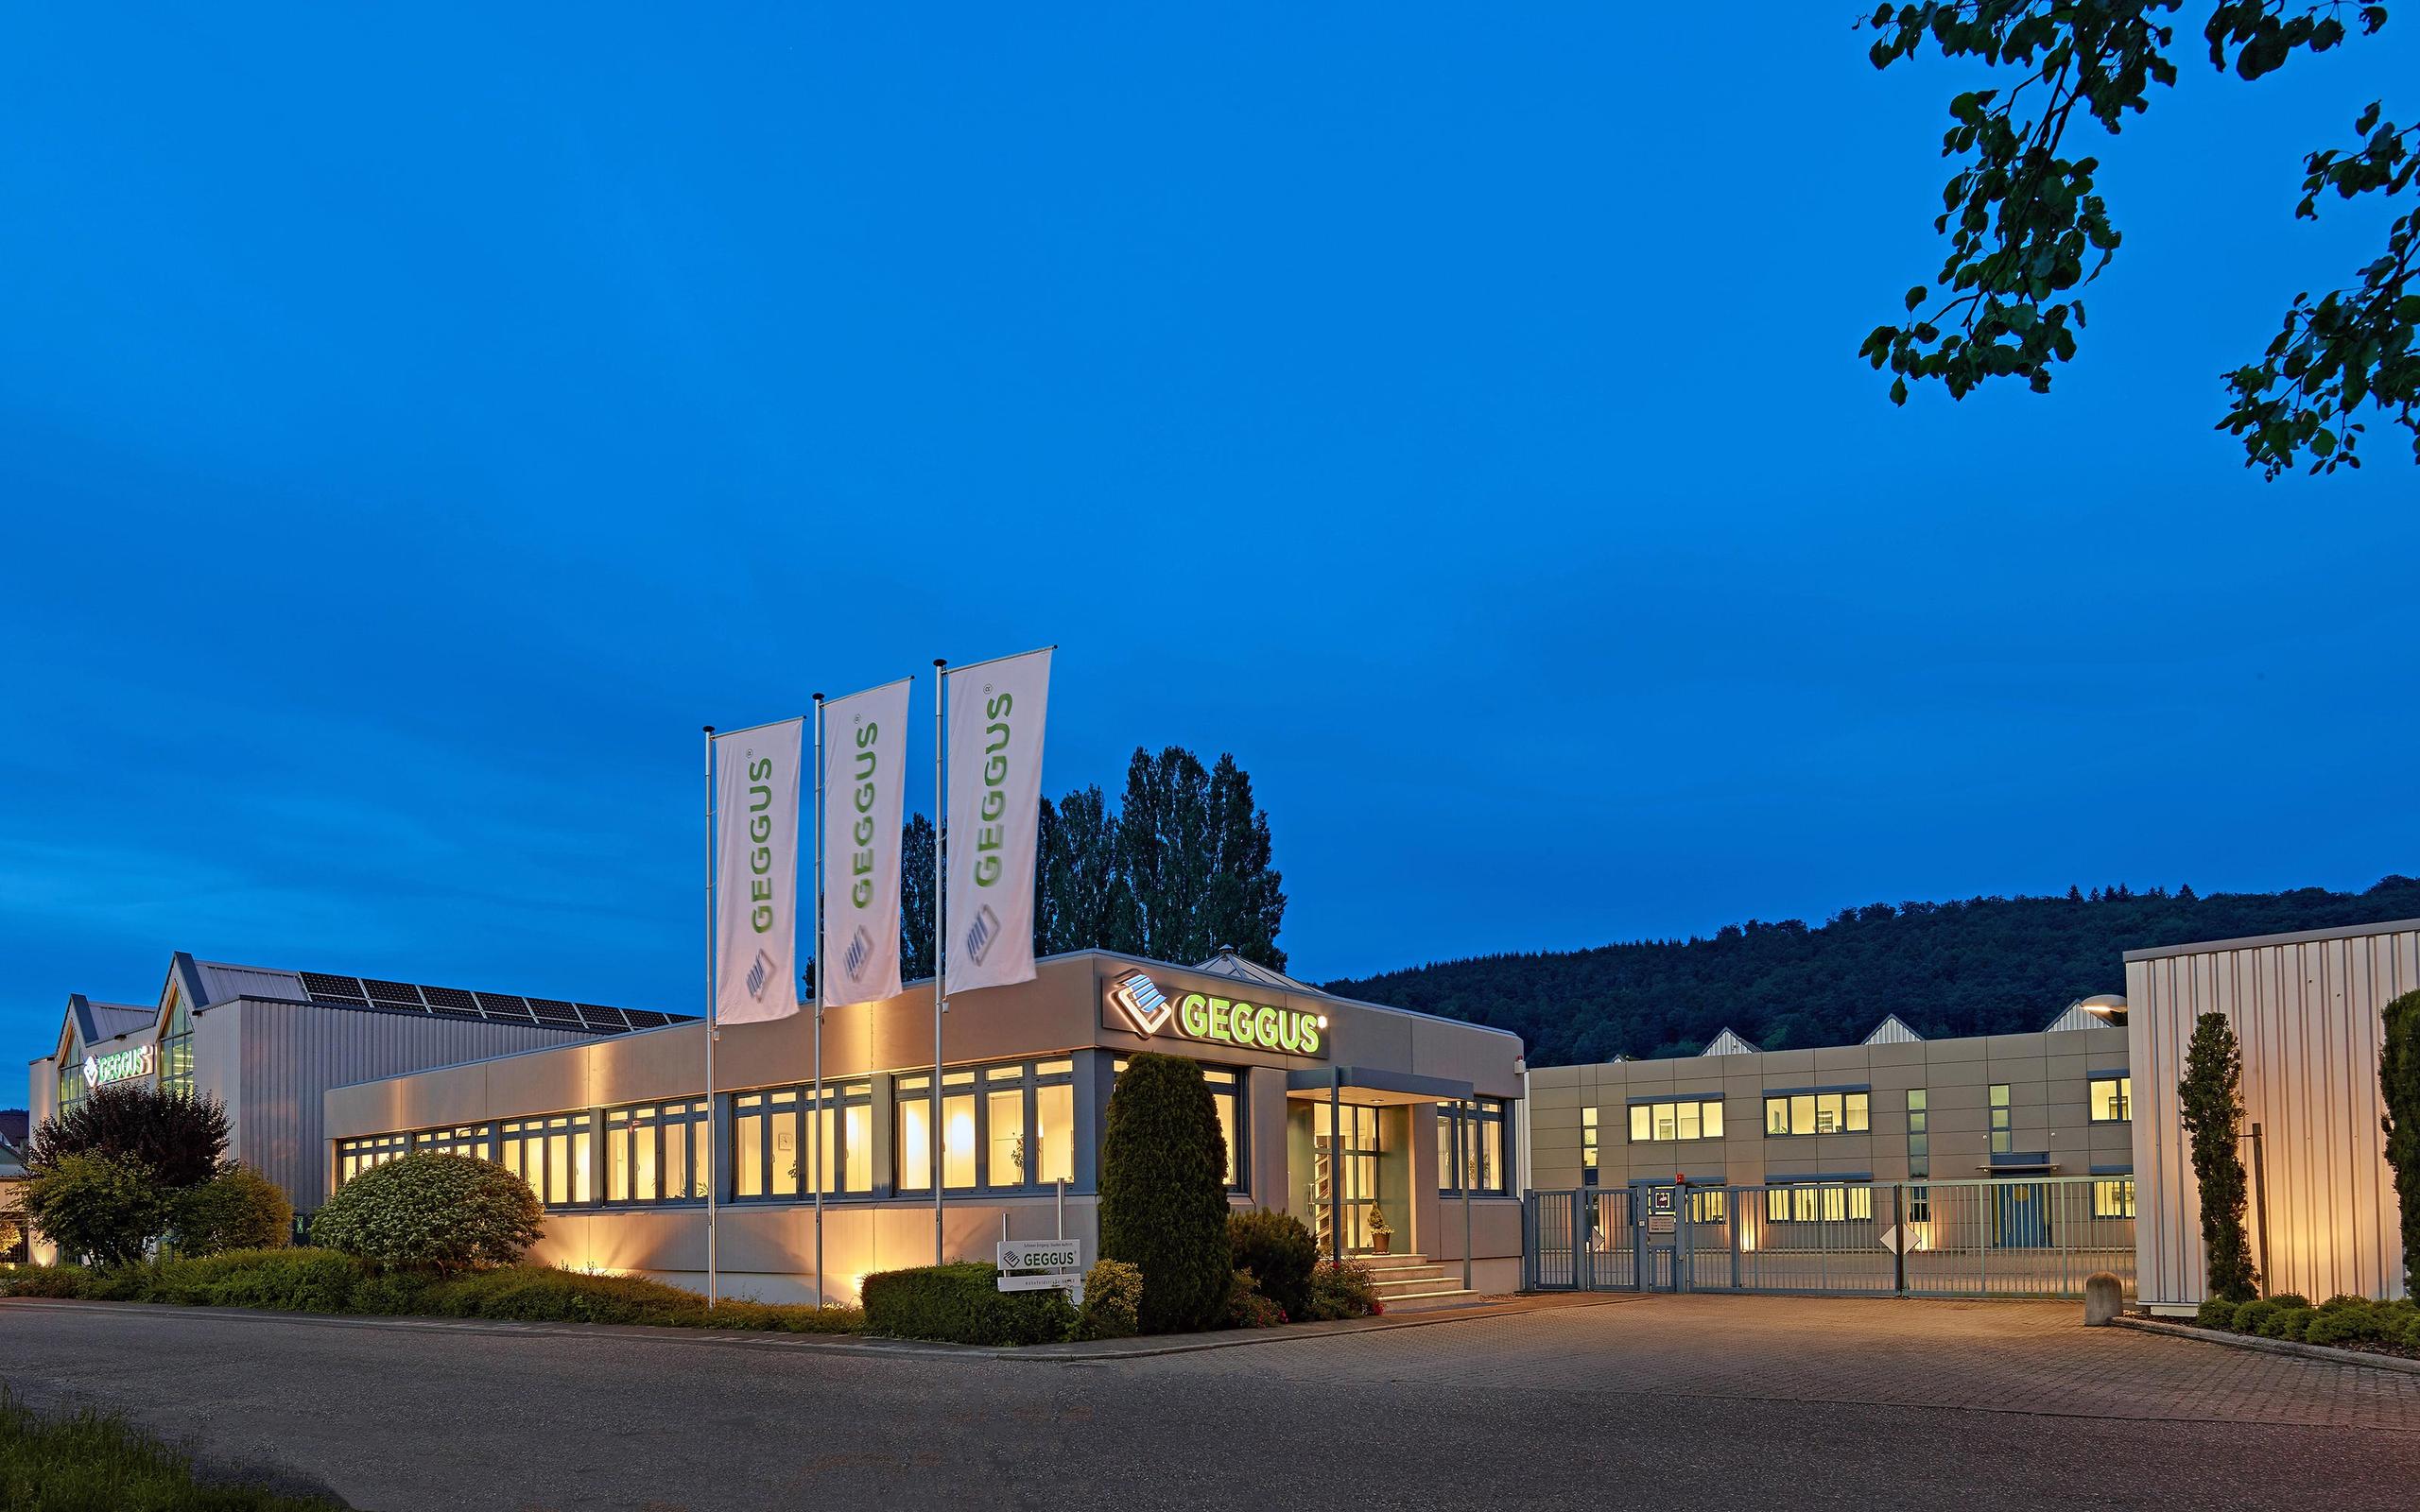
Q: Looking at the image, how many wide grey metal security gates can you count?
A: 2